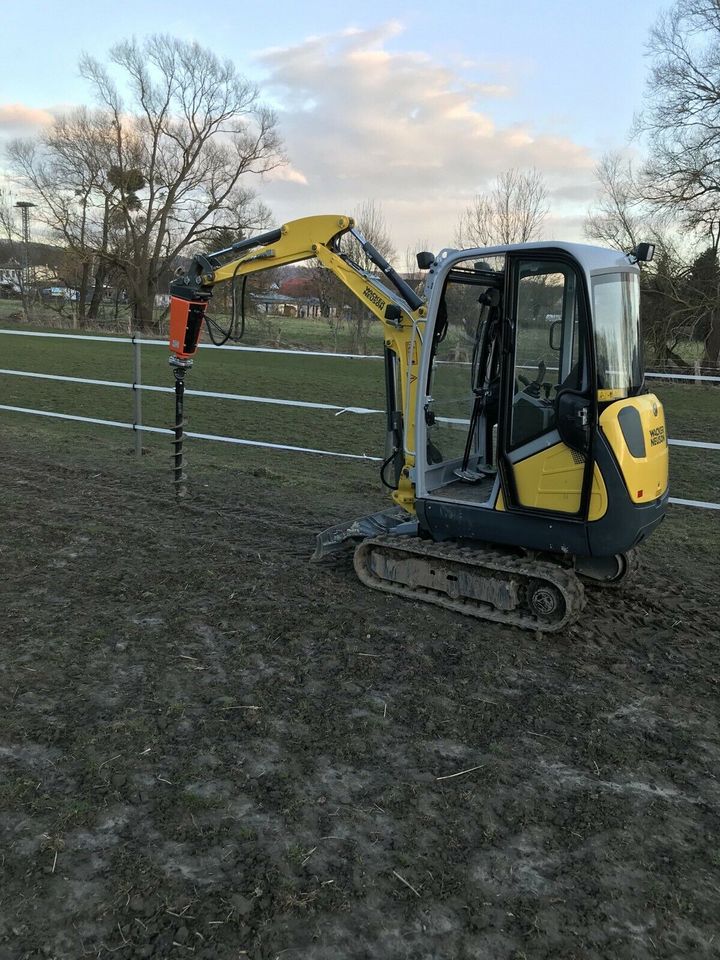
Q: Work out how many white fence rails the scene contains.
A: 3